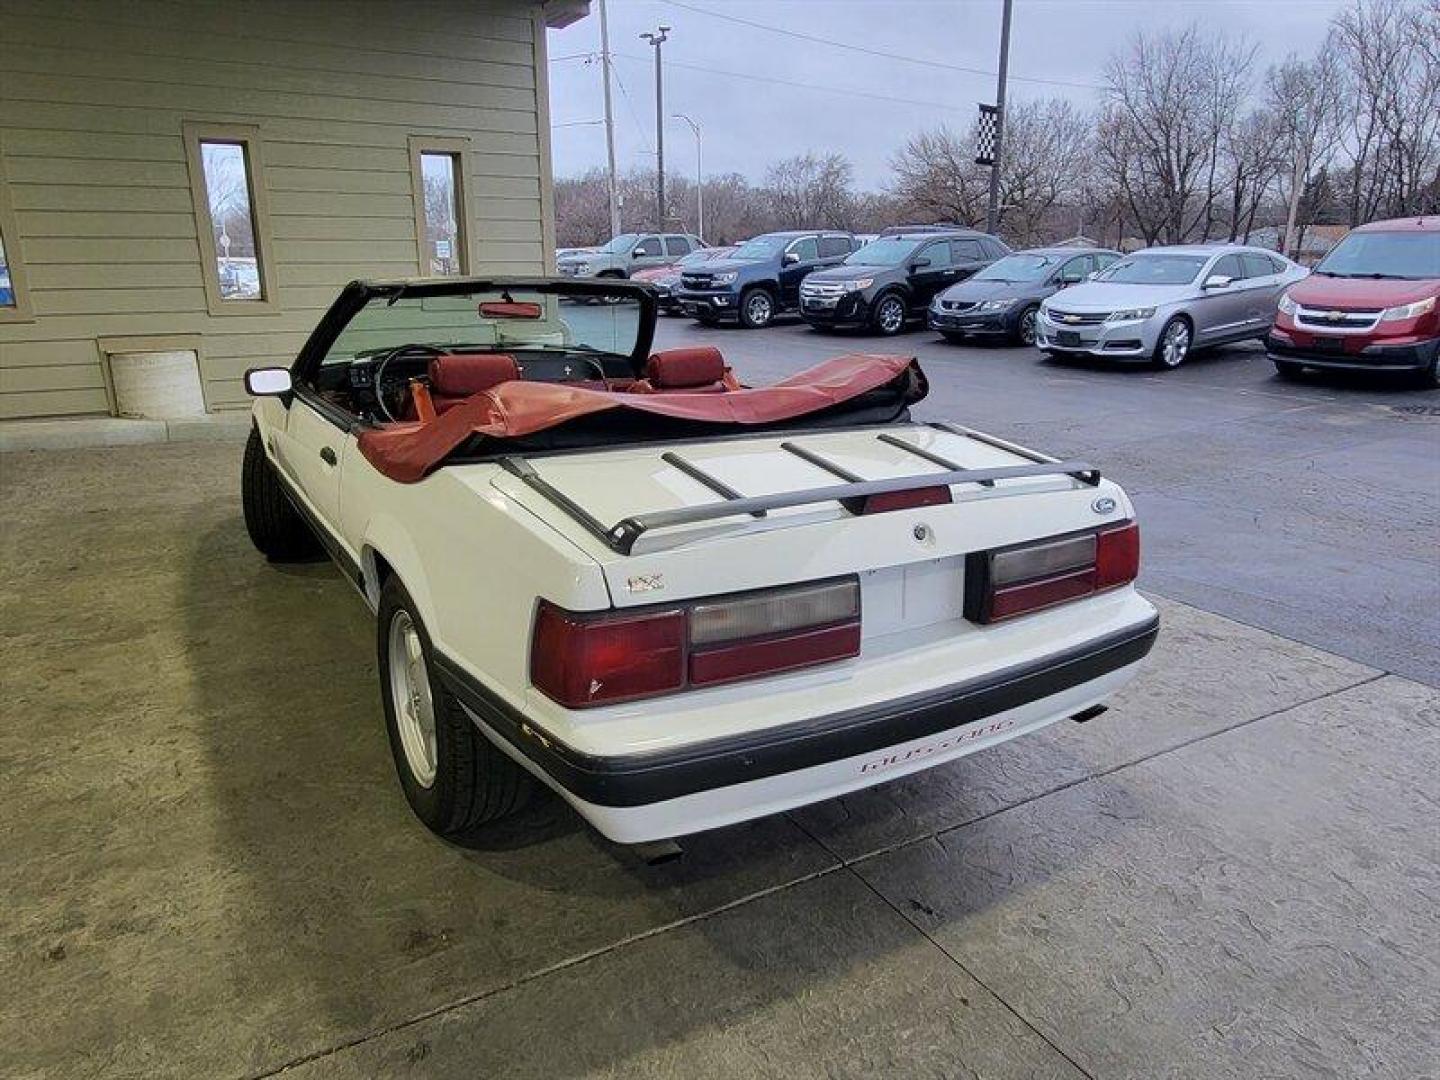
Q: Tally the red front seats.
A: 2